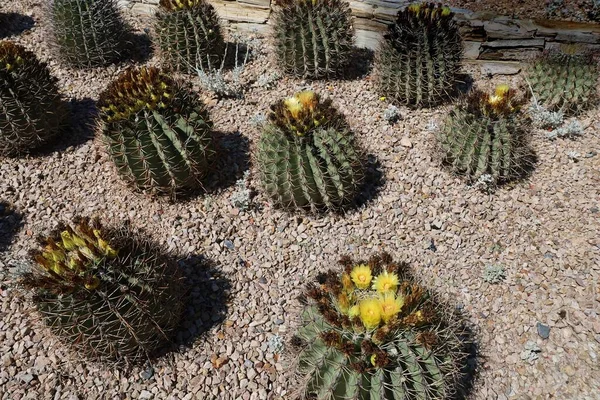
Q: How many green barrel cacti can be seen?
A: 11